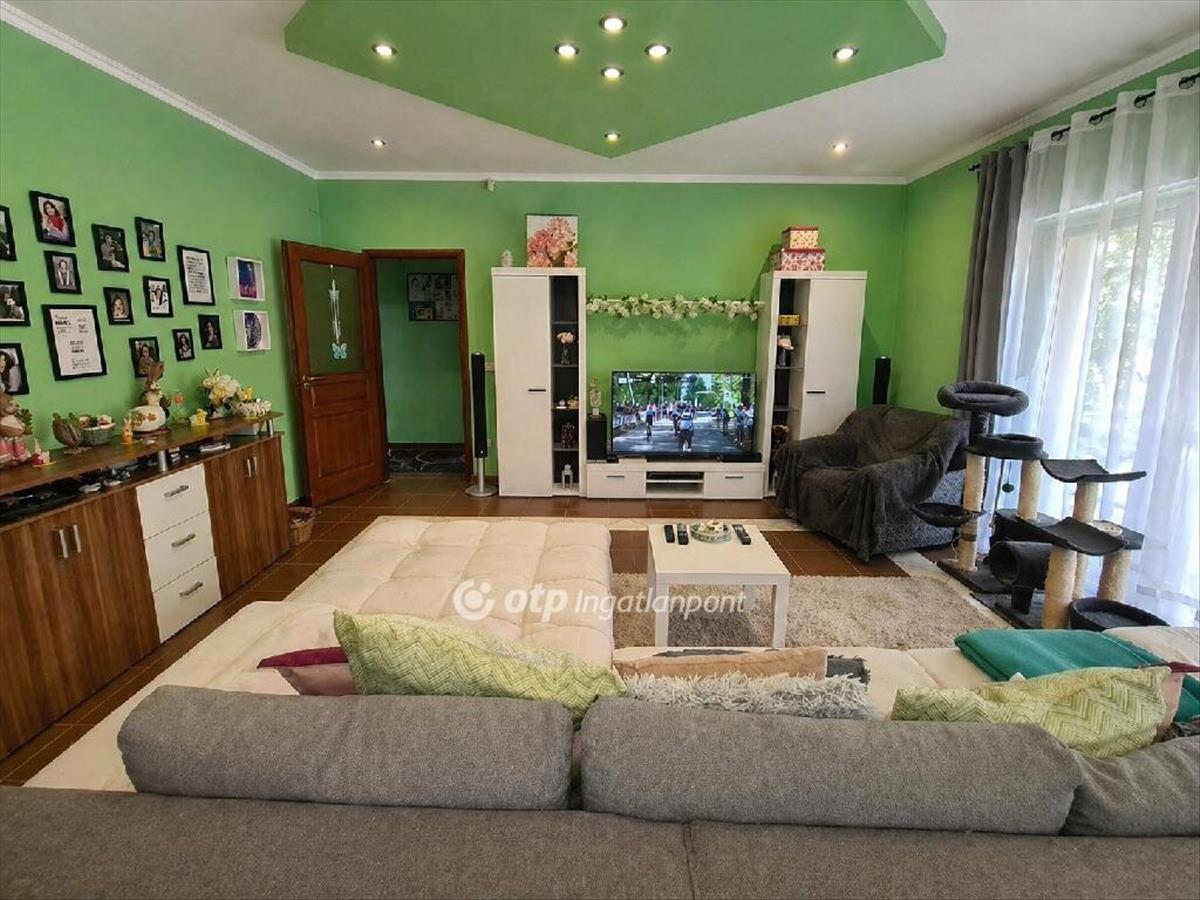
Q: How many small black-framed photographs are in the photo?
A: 12